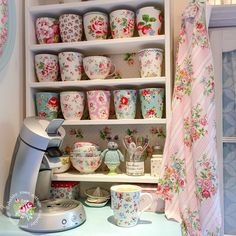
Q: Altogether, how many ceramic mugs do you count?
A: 15